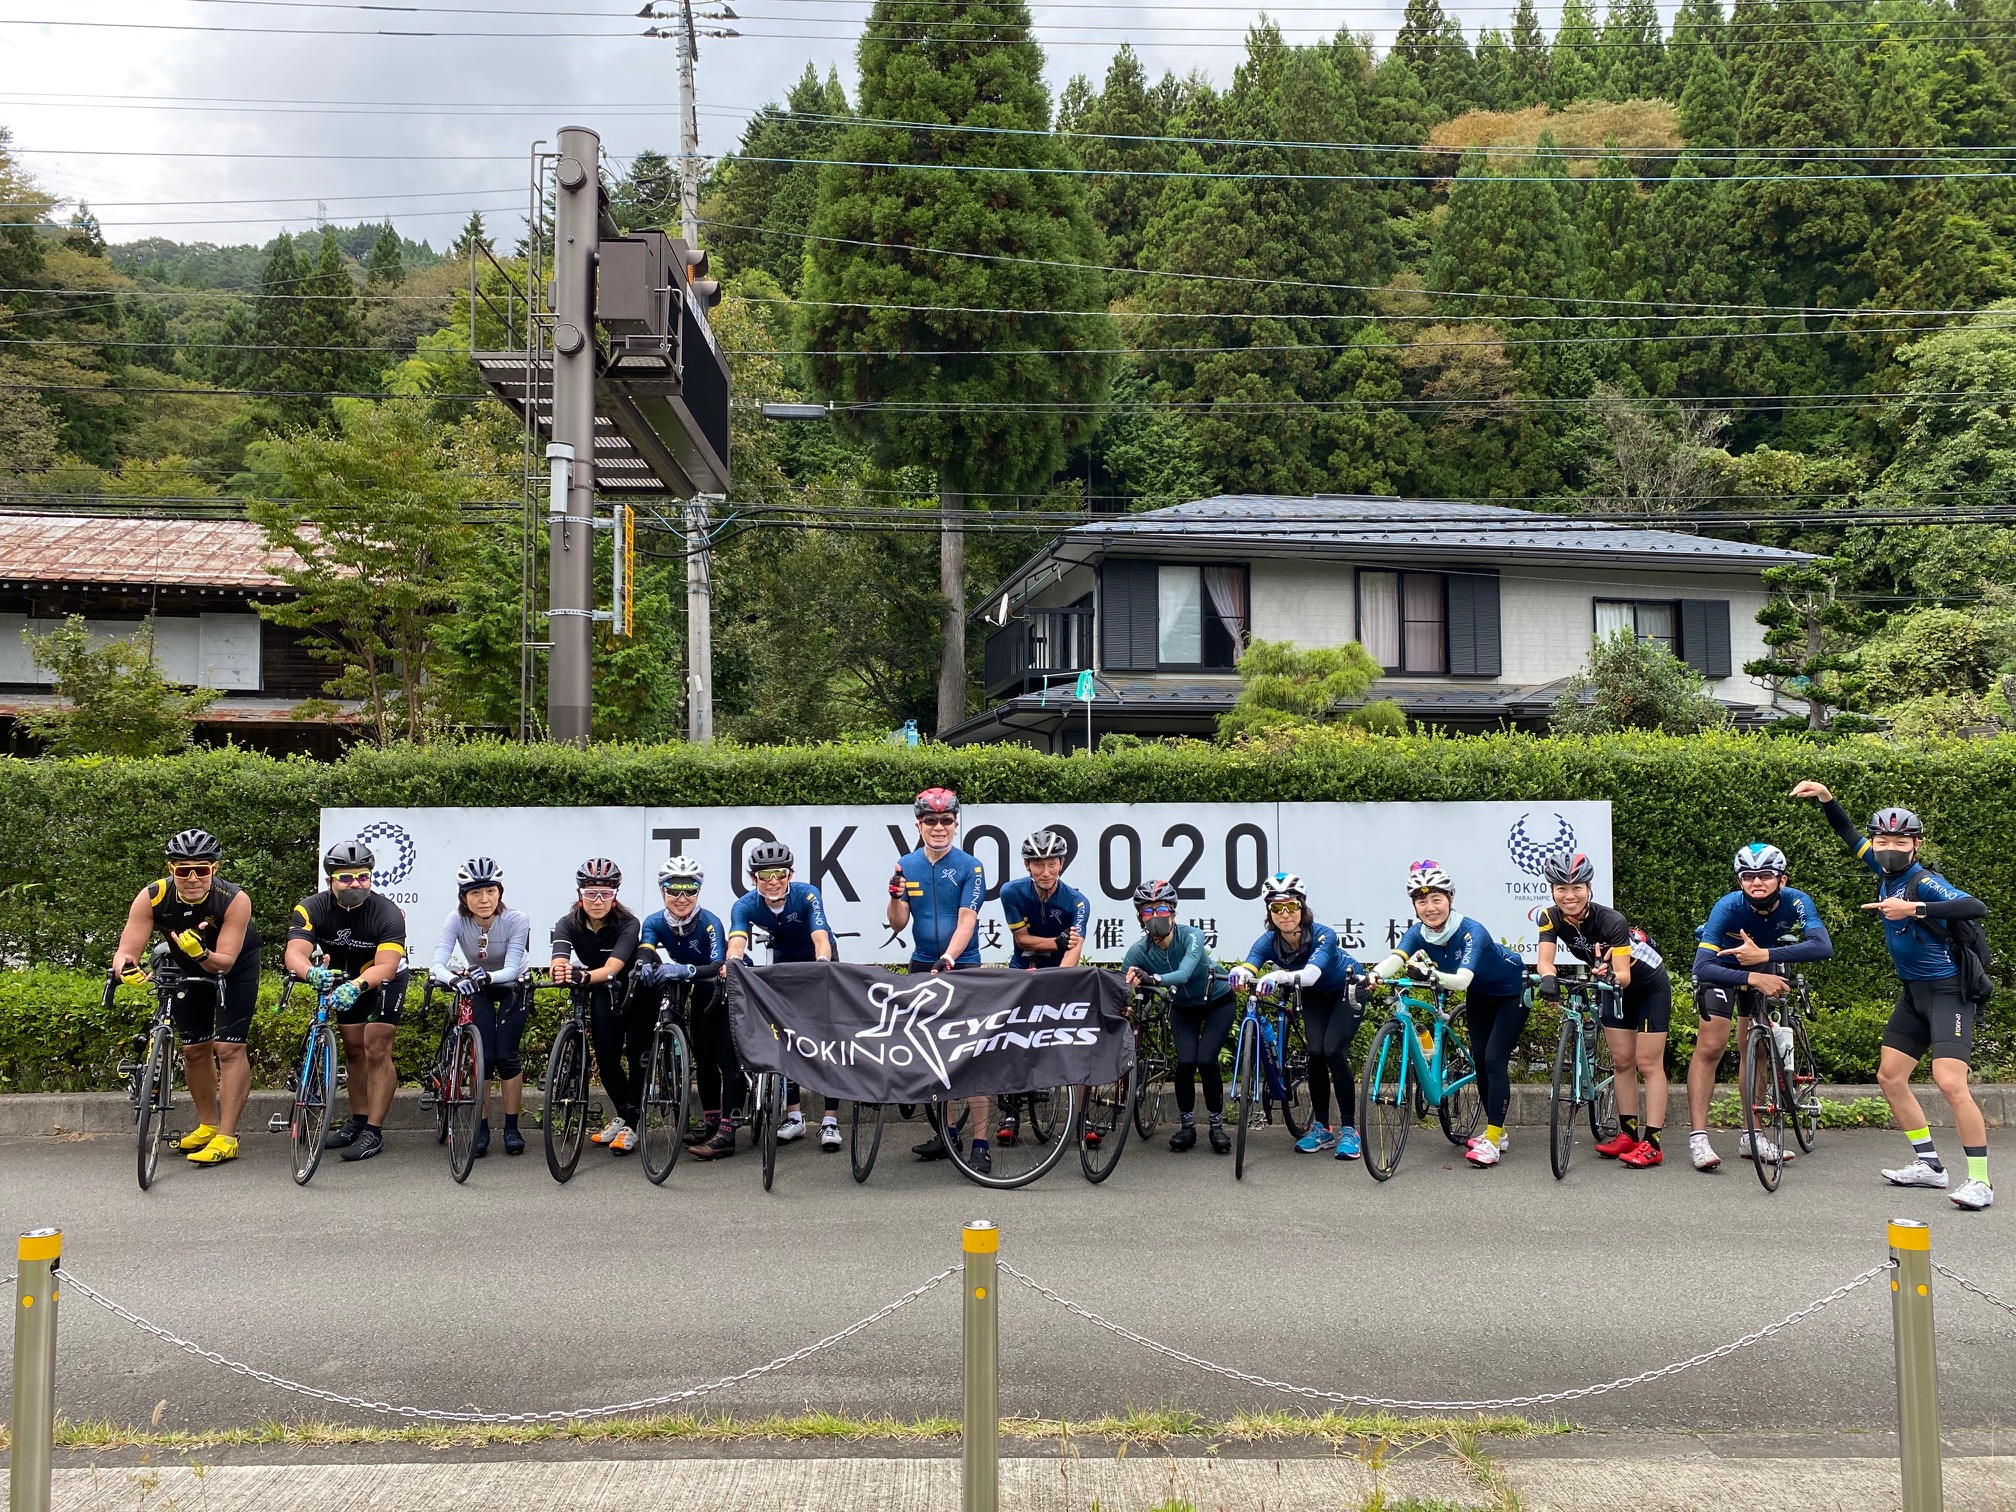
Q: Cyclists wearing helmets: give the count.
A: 14